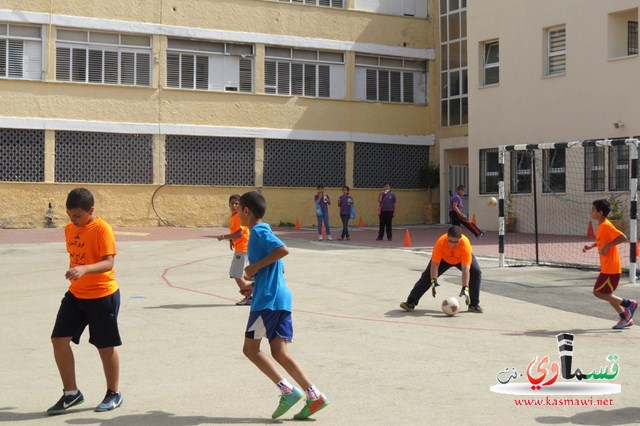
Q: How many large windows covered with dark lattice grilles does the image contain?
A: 5